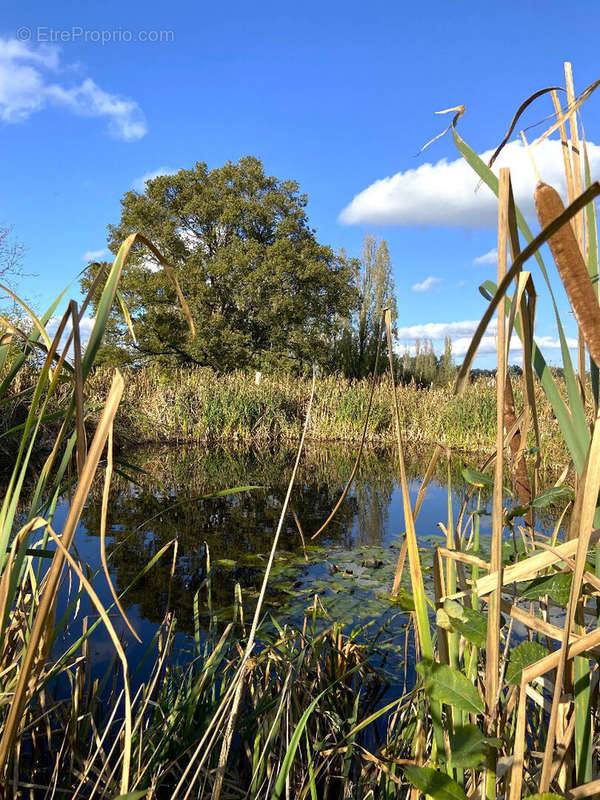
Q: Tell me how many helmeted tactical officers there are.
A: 0